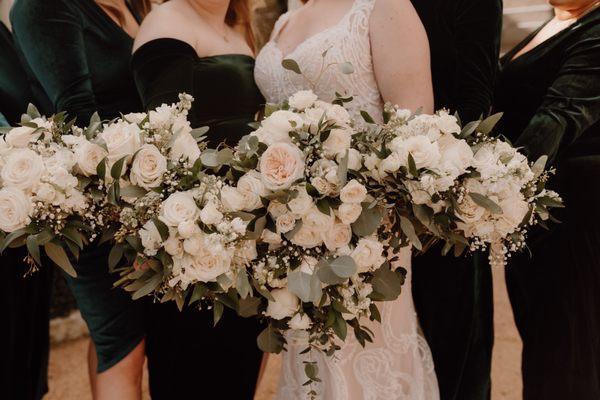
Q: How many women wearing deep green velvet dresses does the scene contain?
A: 5